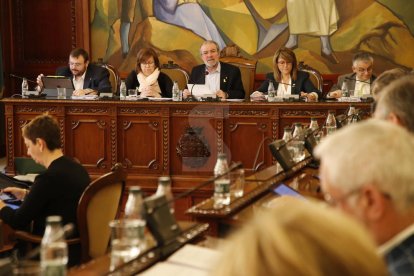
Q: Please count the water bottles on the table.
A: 14